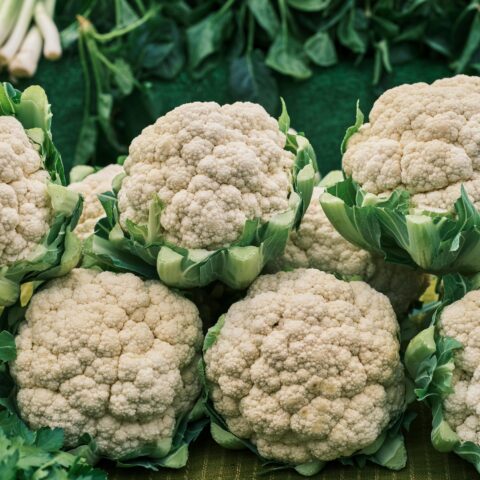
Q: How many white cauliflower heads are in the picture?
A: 8